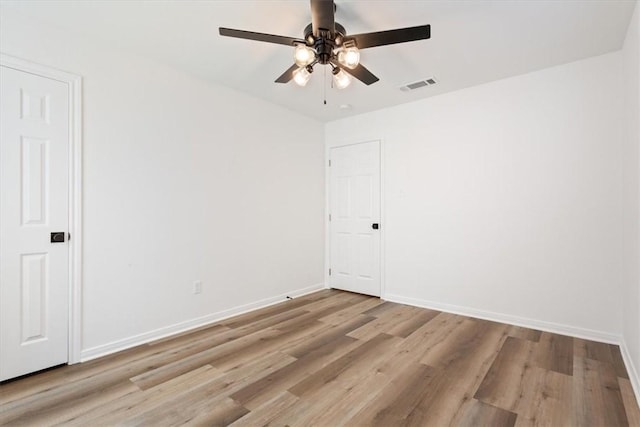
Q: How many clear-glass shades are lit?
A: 4